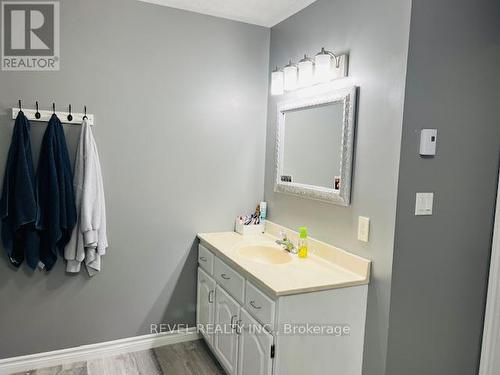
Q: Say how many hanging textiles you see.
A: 3